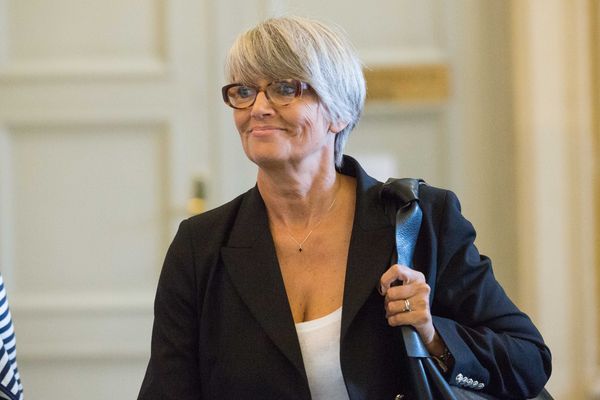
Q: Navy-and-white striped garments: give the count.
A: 1